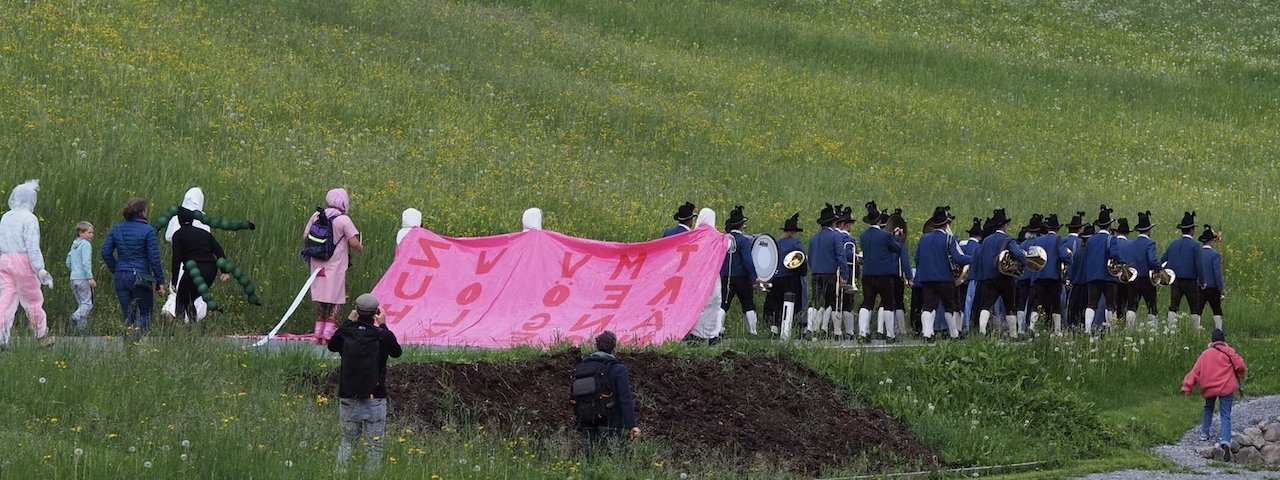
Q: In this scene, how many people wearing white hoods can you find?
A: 5